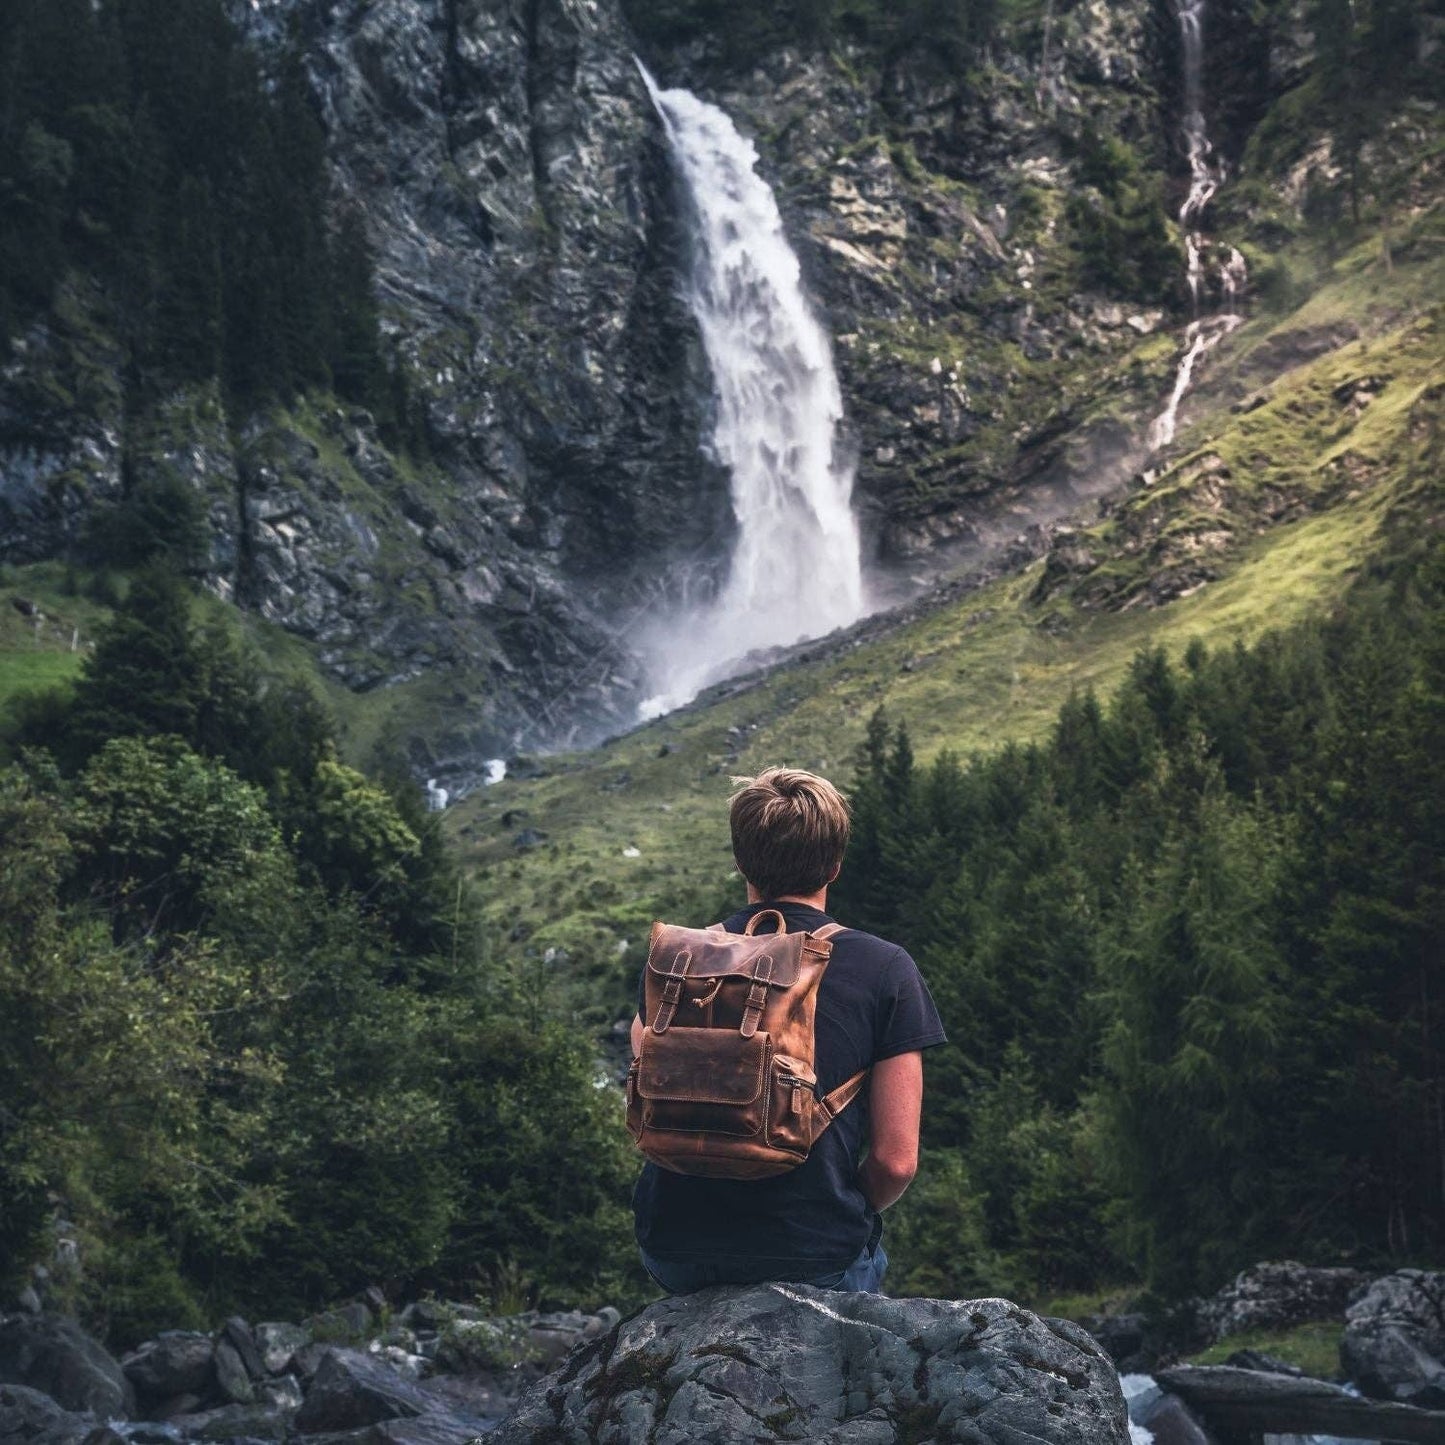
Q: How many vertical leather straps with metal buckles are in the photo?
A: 2